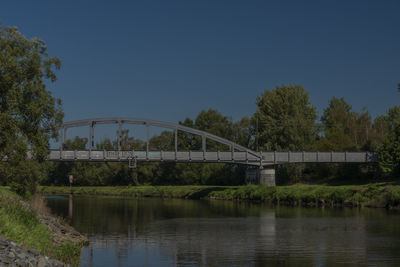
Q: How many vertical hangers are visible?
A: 7